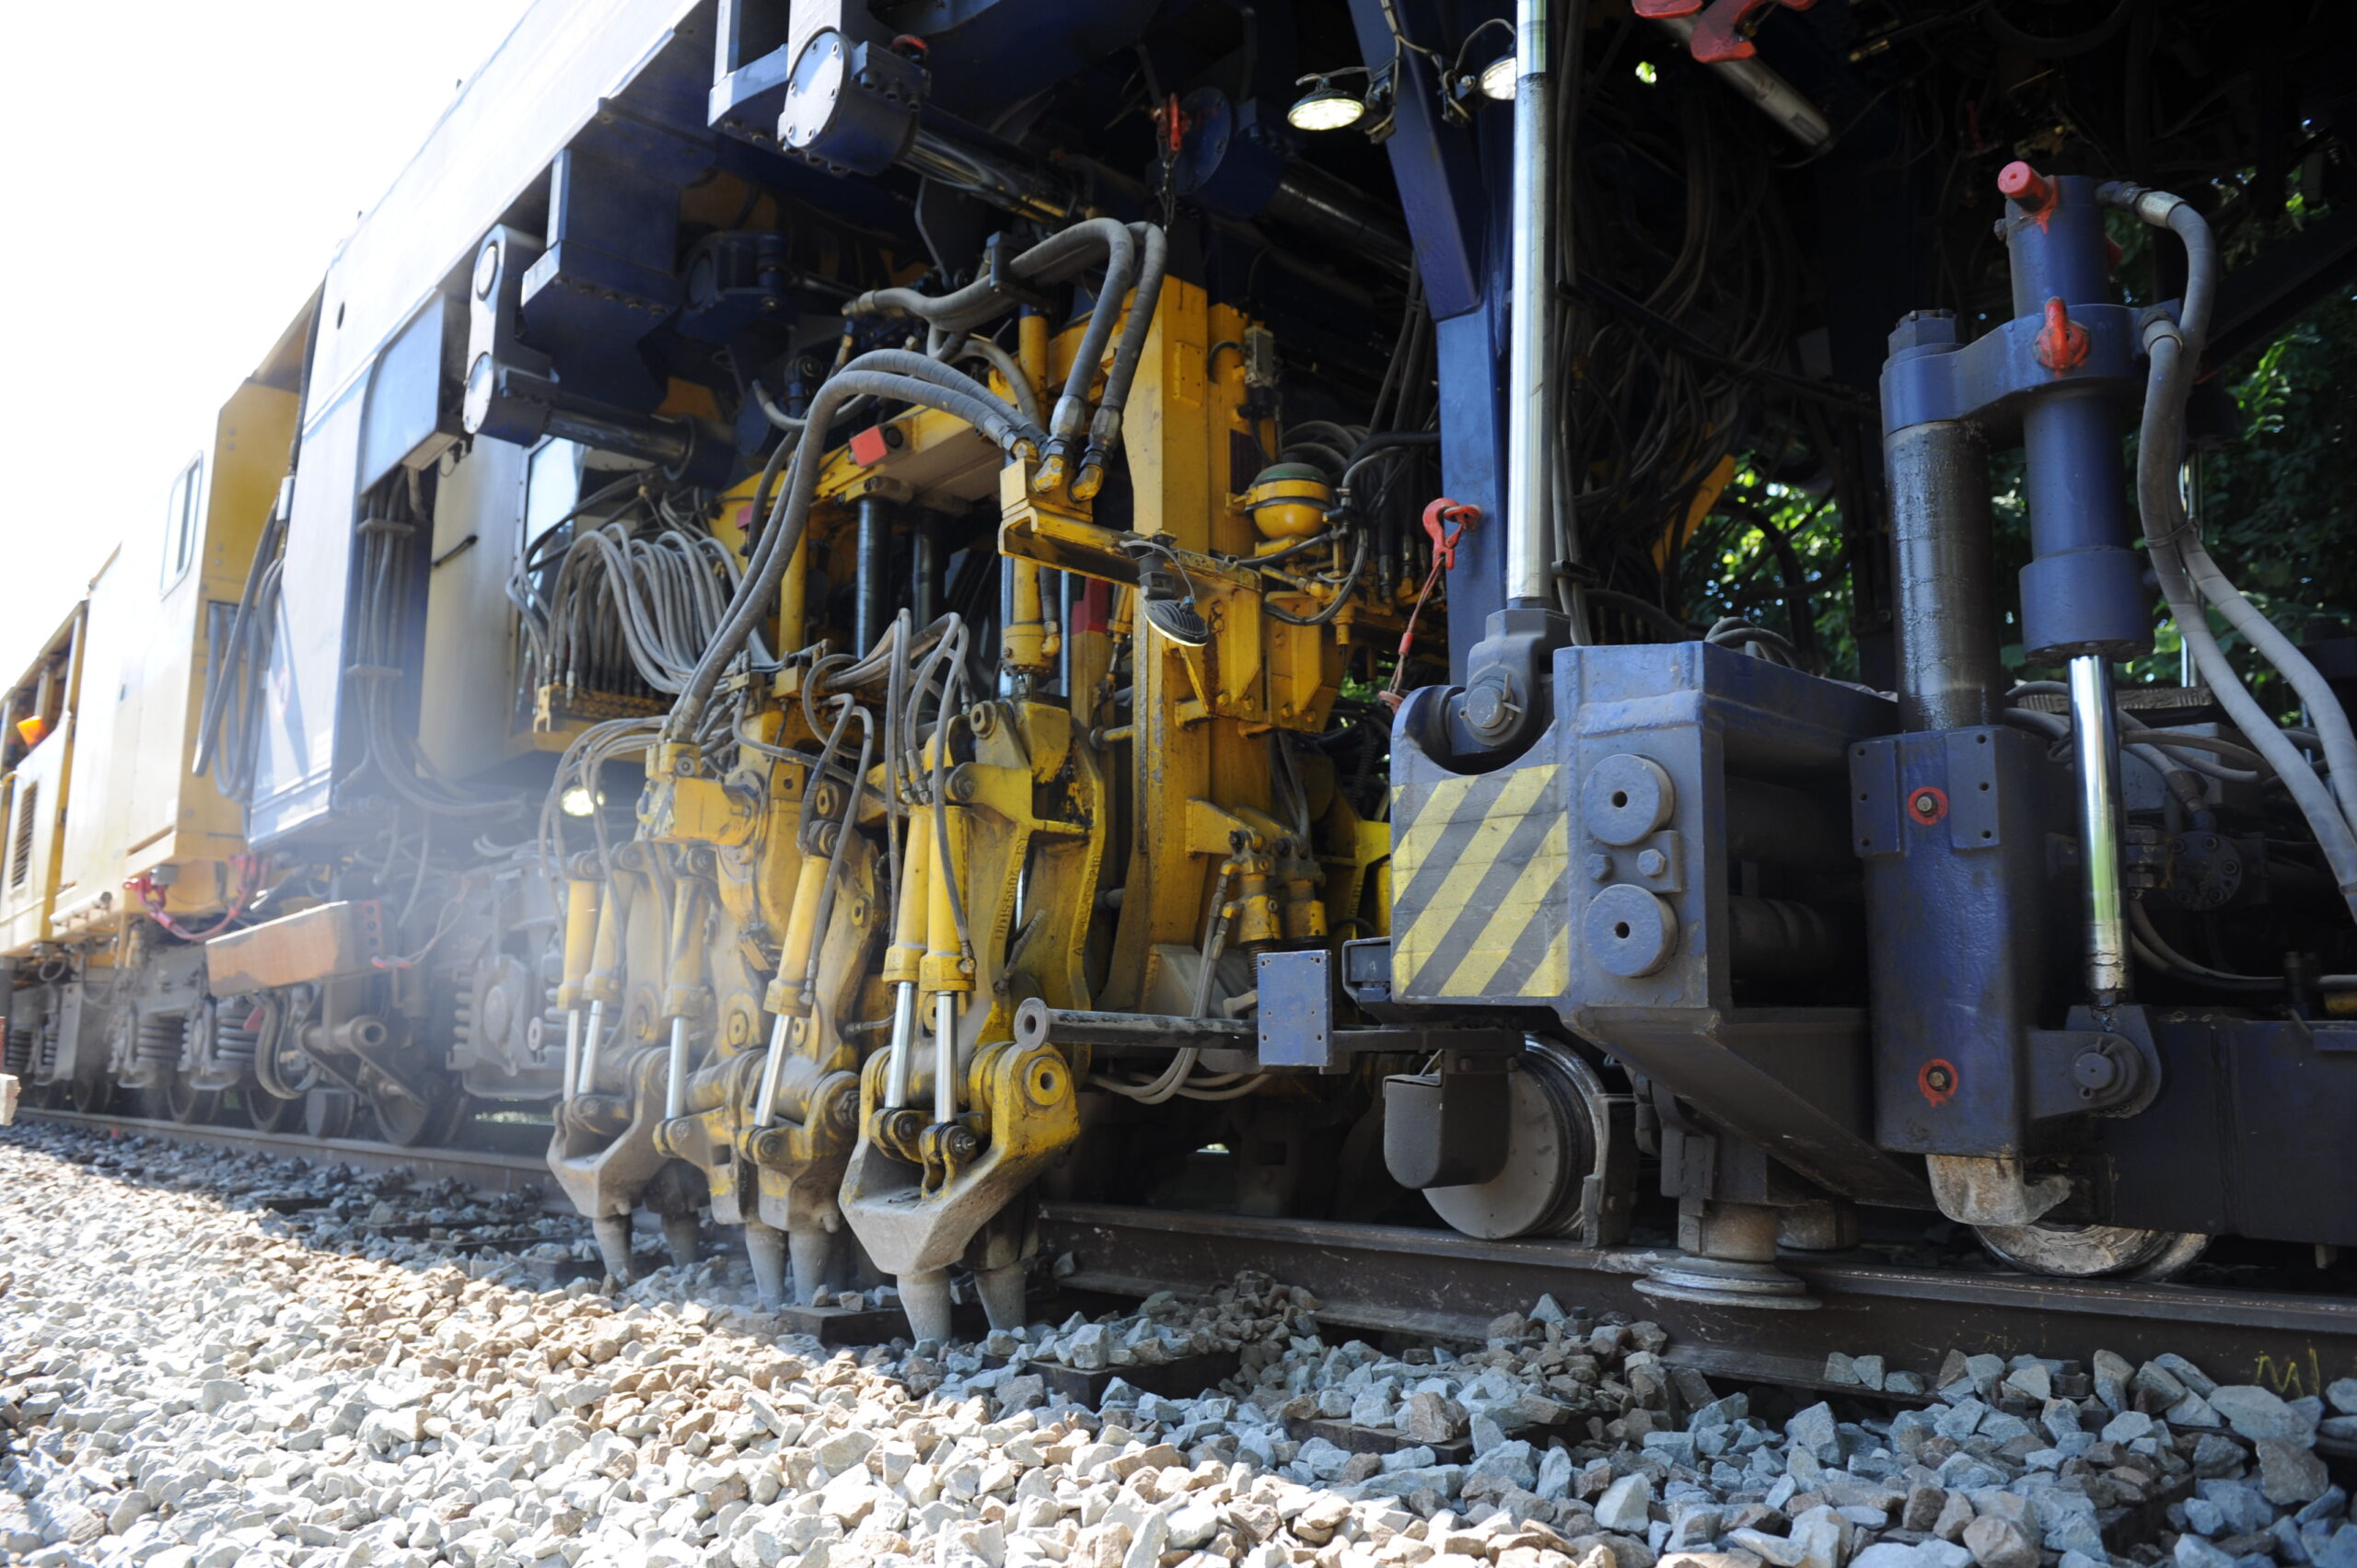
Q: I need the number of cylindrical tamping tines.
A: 6